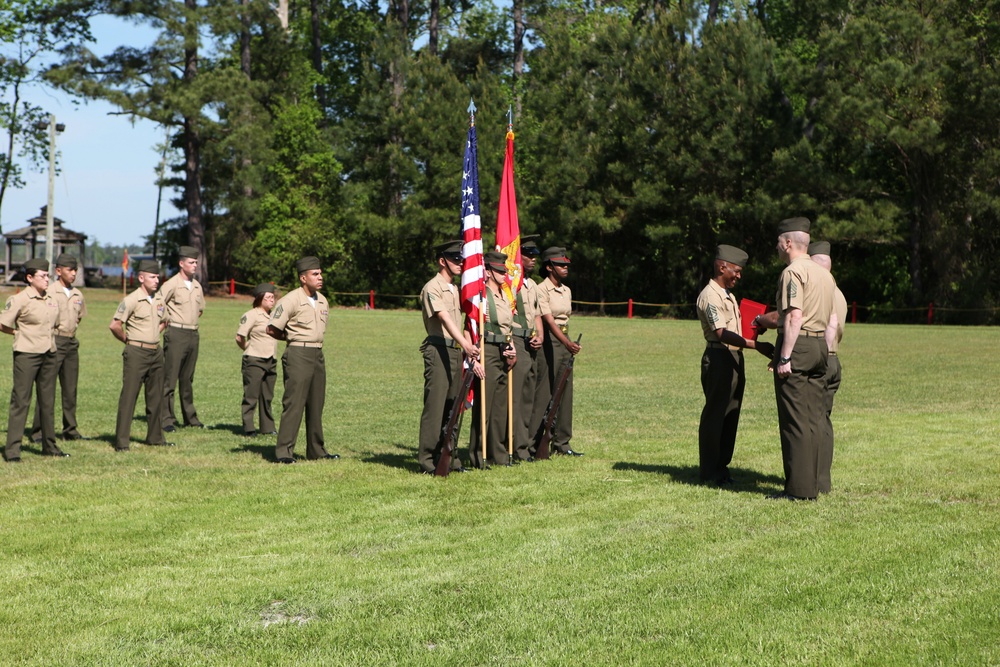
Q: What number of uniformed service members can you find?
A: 13